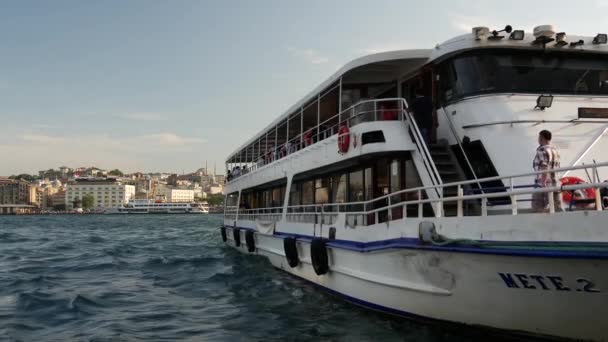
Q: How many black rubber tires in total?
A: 5